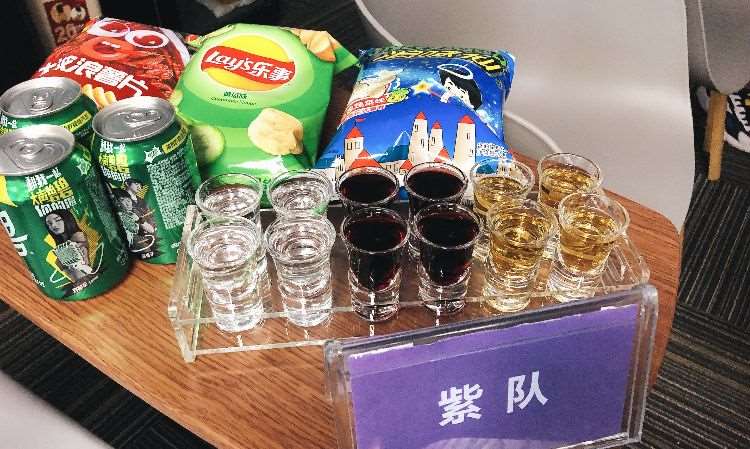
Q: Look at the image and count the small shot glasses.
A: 12